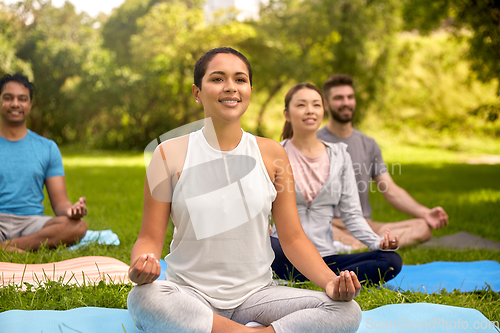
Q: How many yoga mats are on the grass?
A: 5